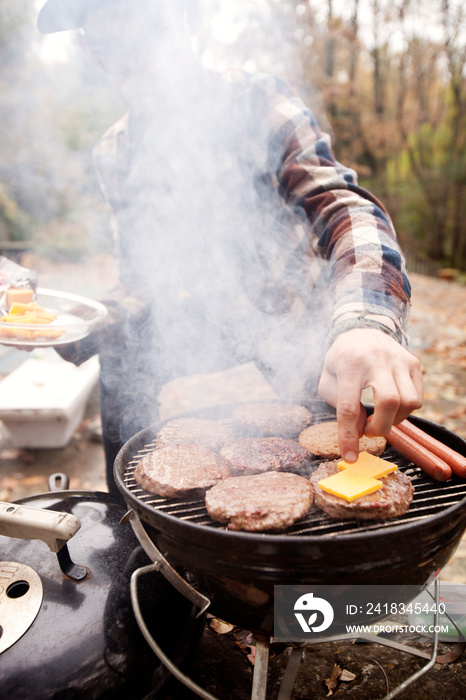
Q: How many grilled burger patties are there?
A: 7